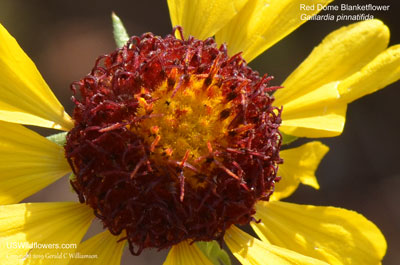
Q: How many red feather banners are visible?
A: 0